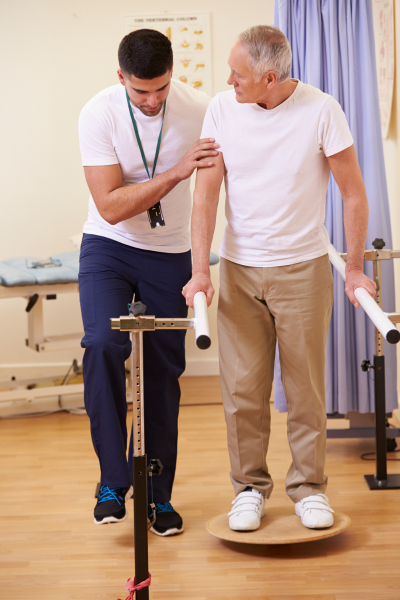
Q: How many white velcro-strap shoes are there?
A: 2